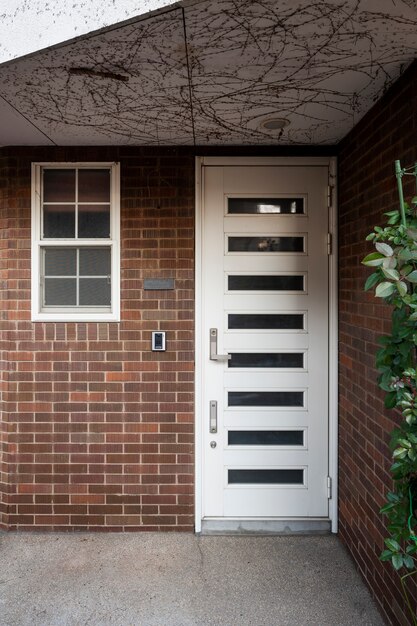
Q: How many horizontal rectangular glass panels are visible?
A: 8